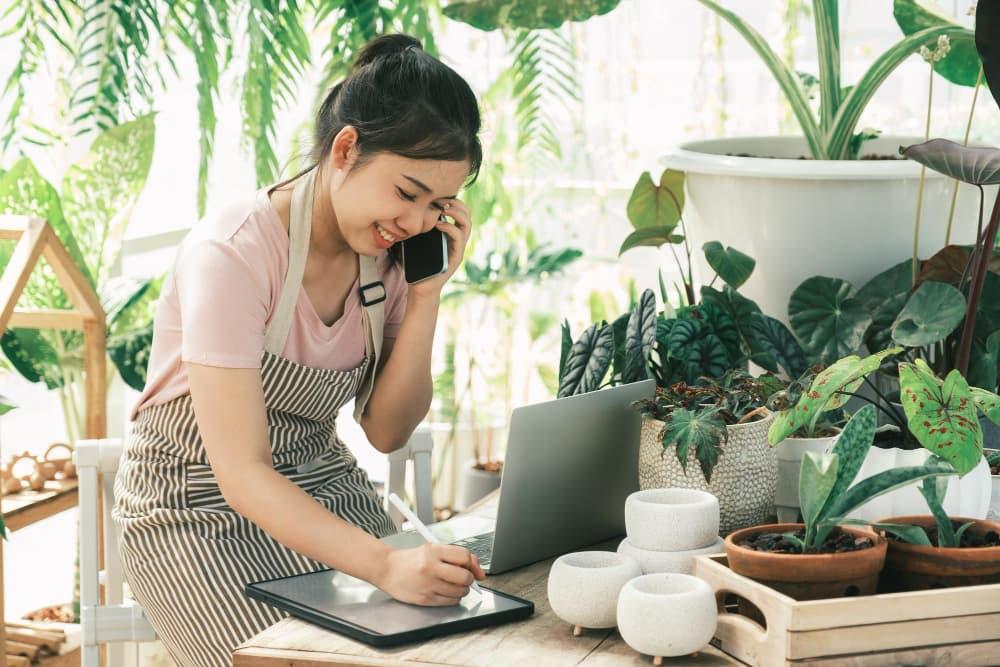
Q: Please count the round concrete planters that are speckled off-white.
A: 4